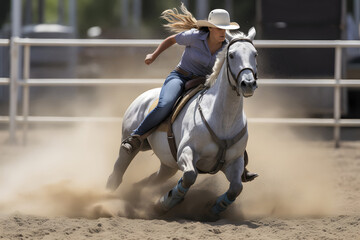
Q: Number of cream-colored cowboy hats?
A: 1